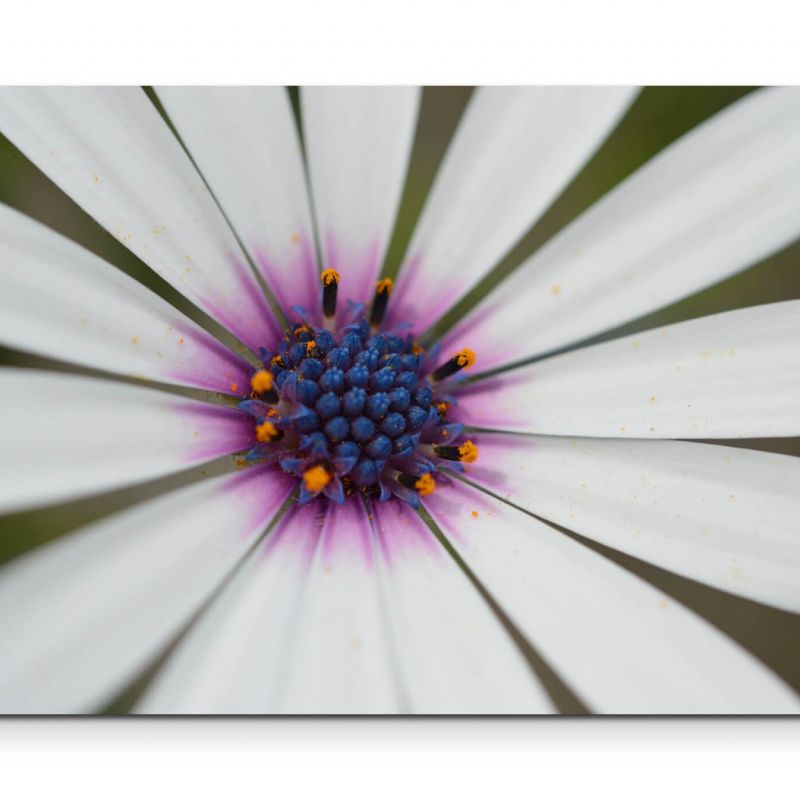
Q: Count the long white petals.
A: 14